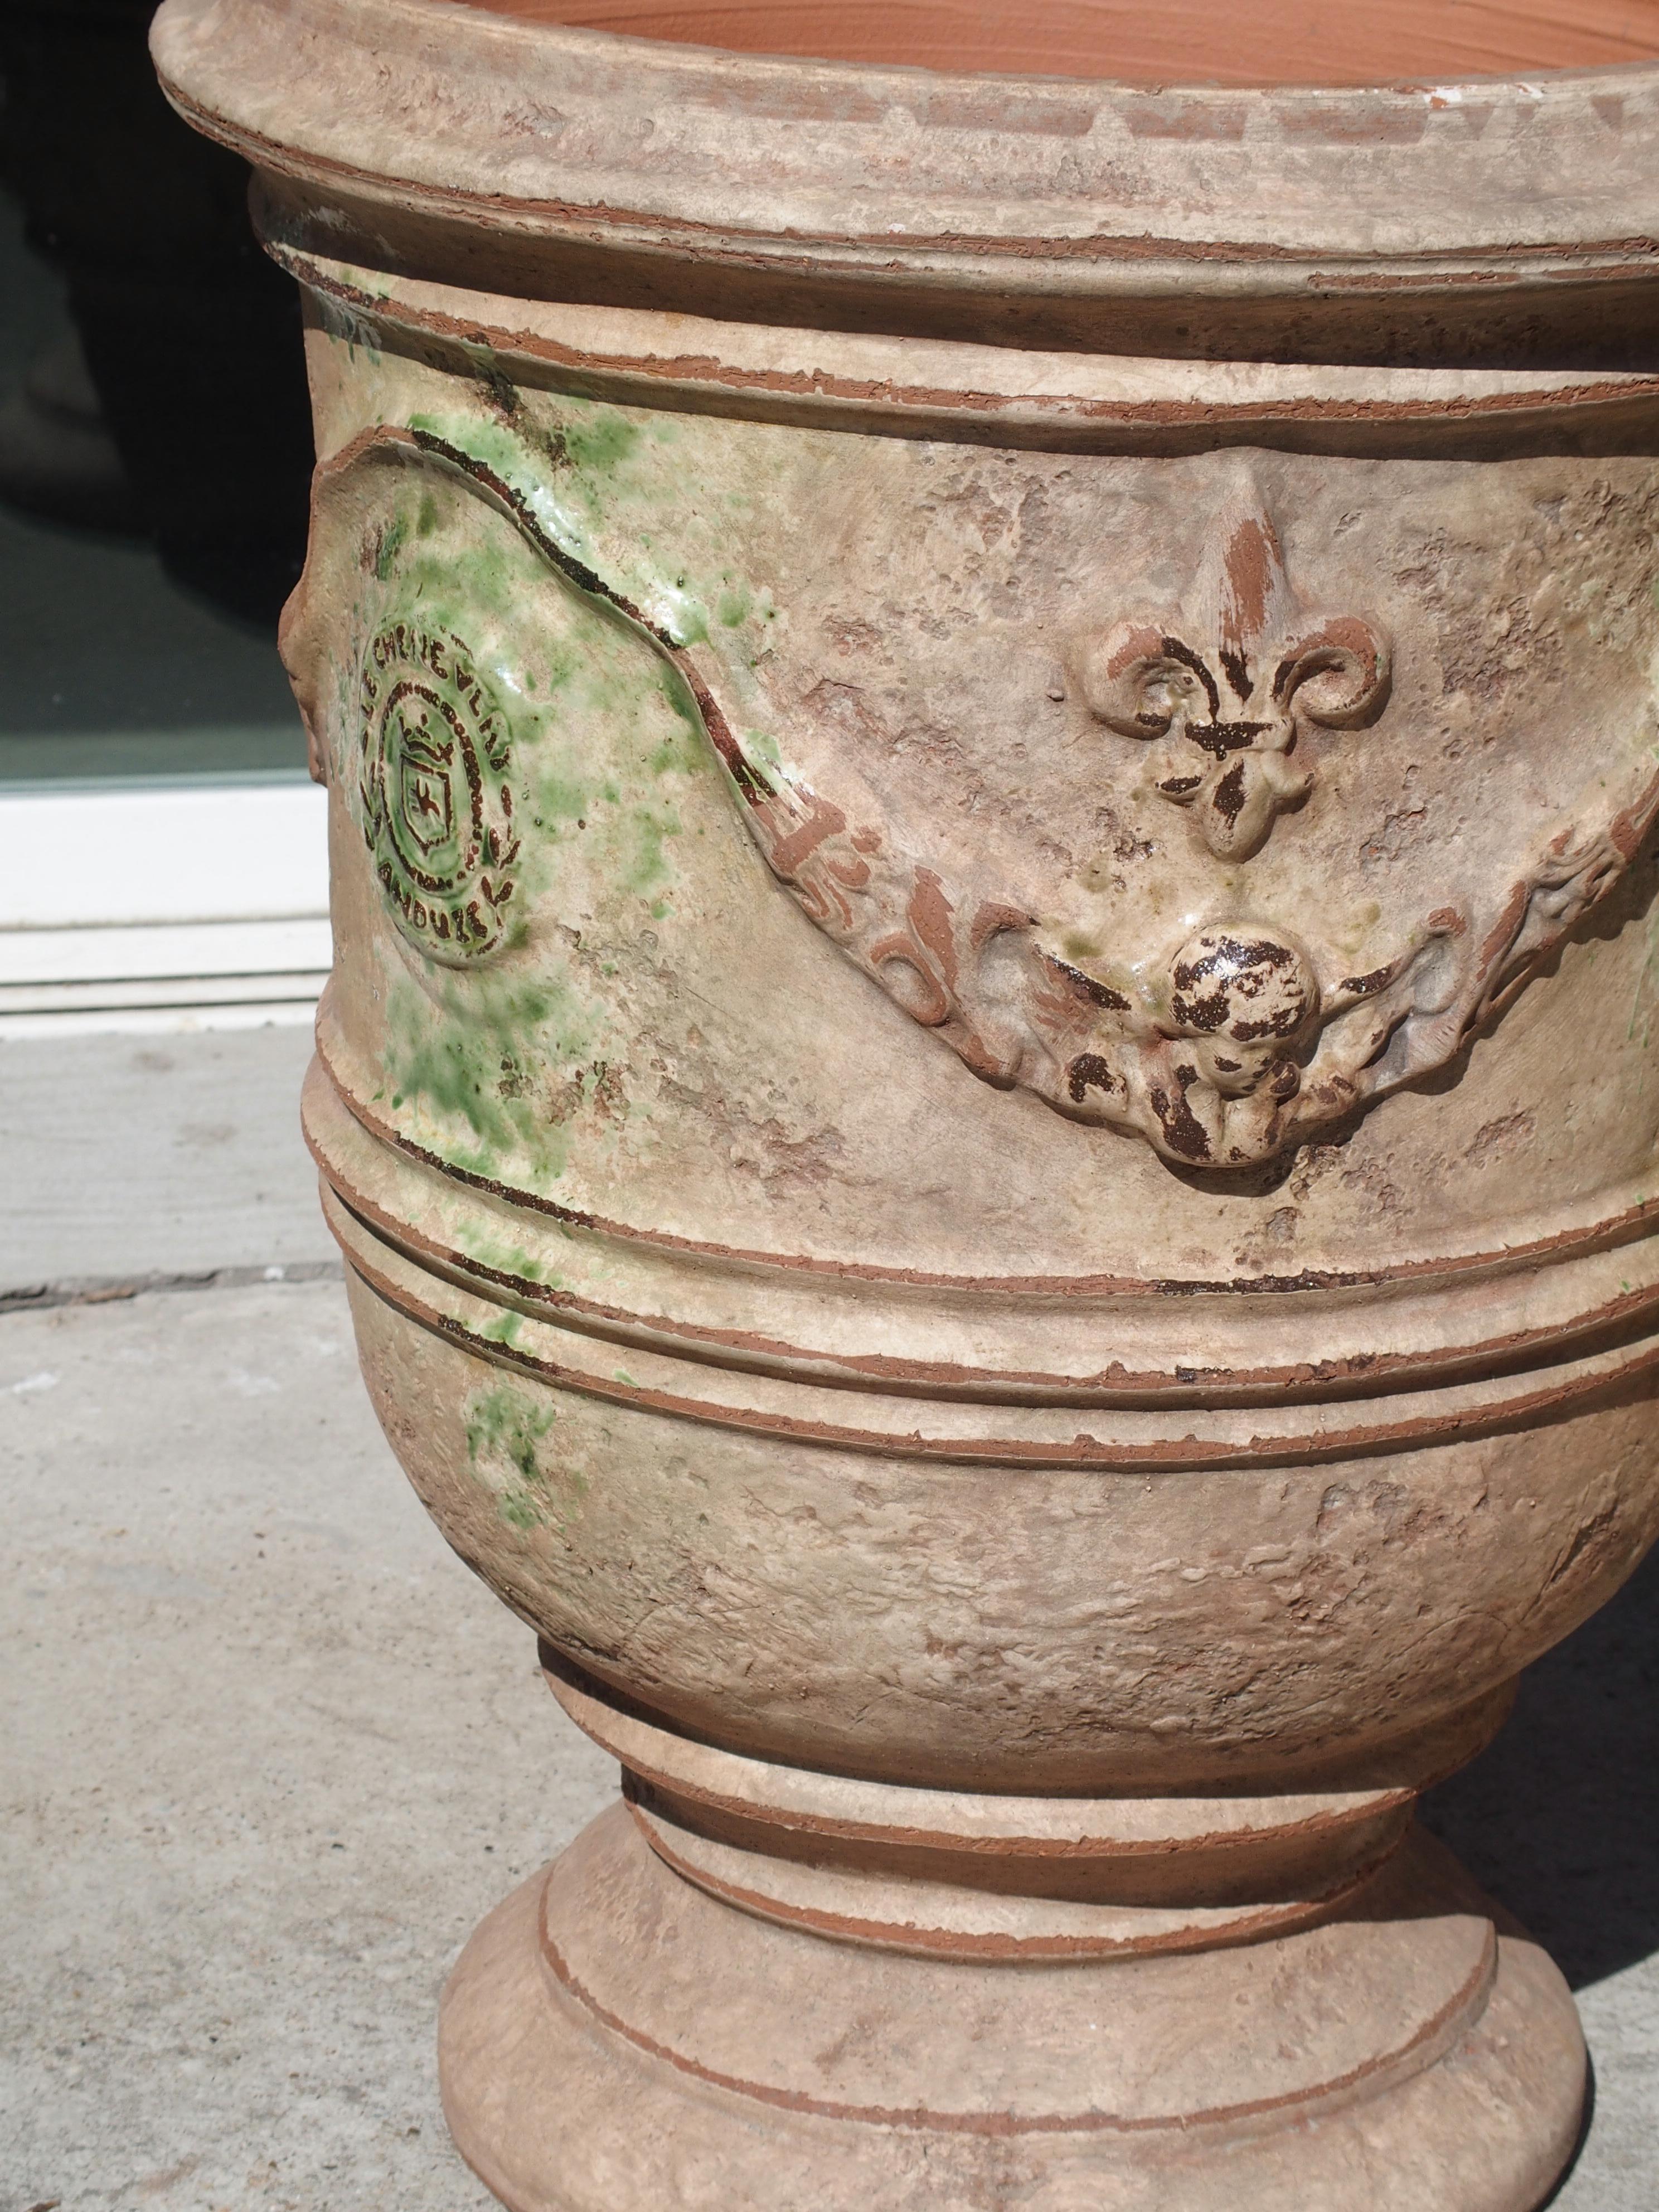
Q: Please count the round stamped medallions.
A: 1